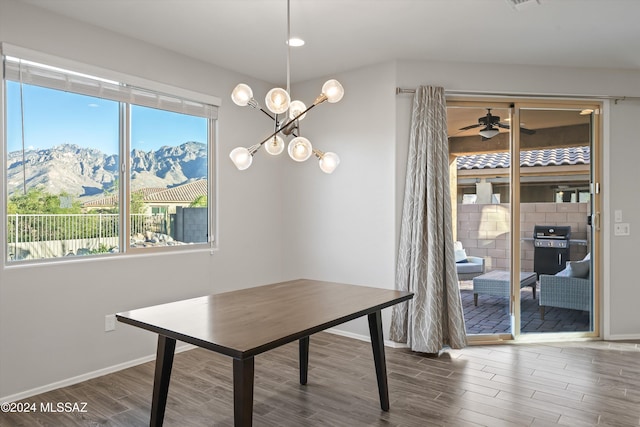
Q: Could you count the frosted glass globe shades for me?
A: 8